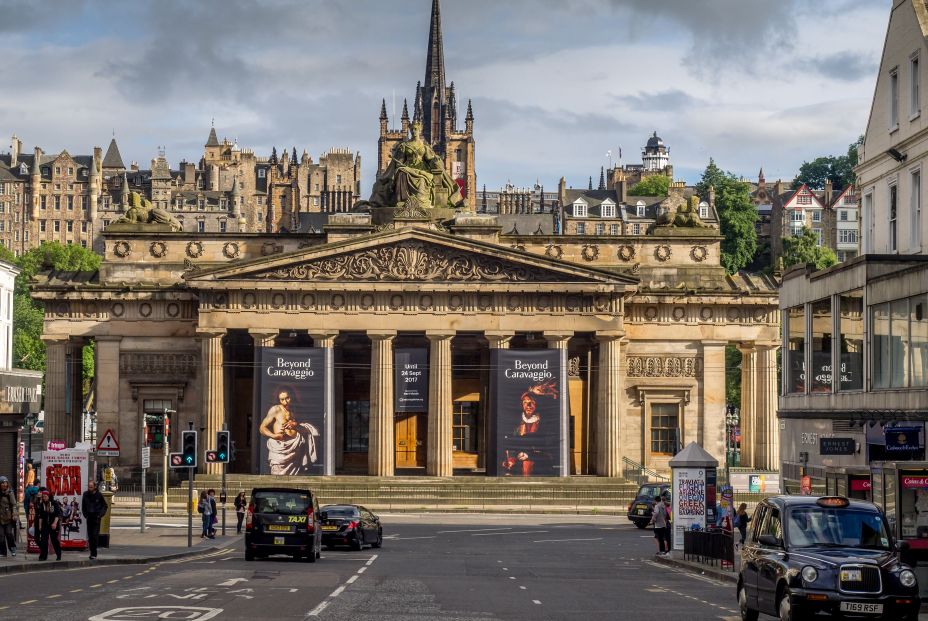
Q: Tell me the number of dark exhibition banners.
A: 3